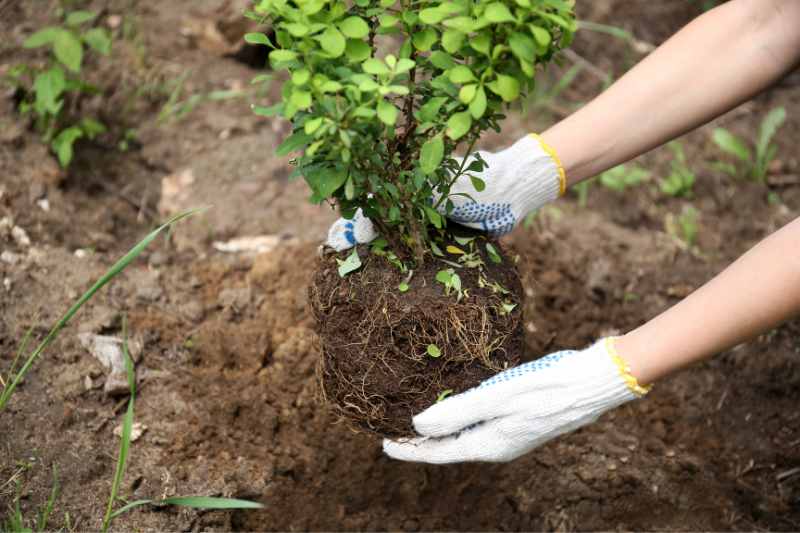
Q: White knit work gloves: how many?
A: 2